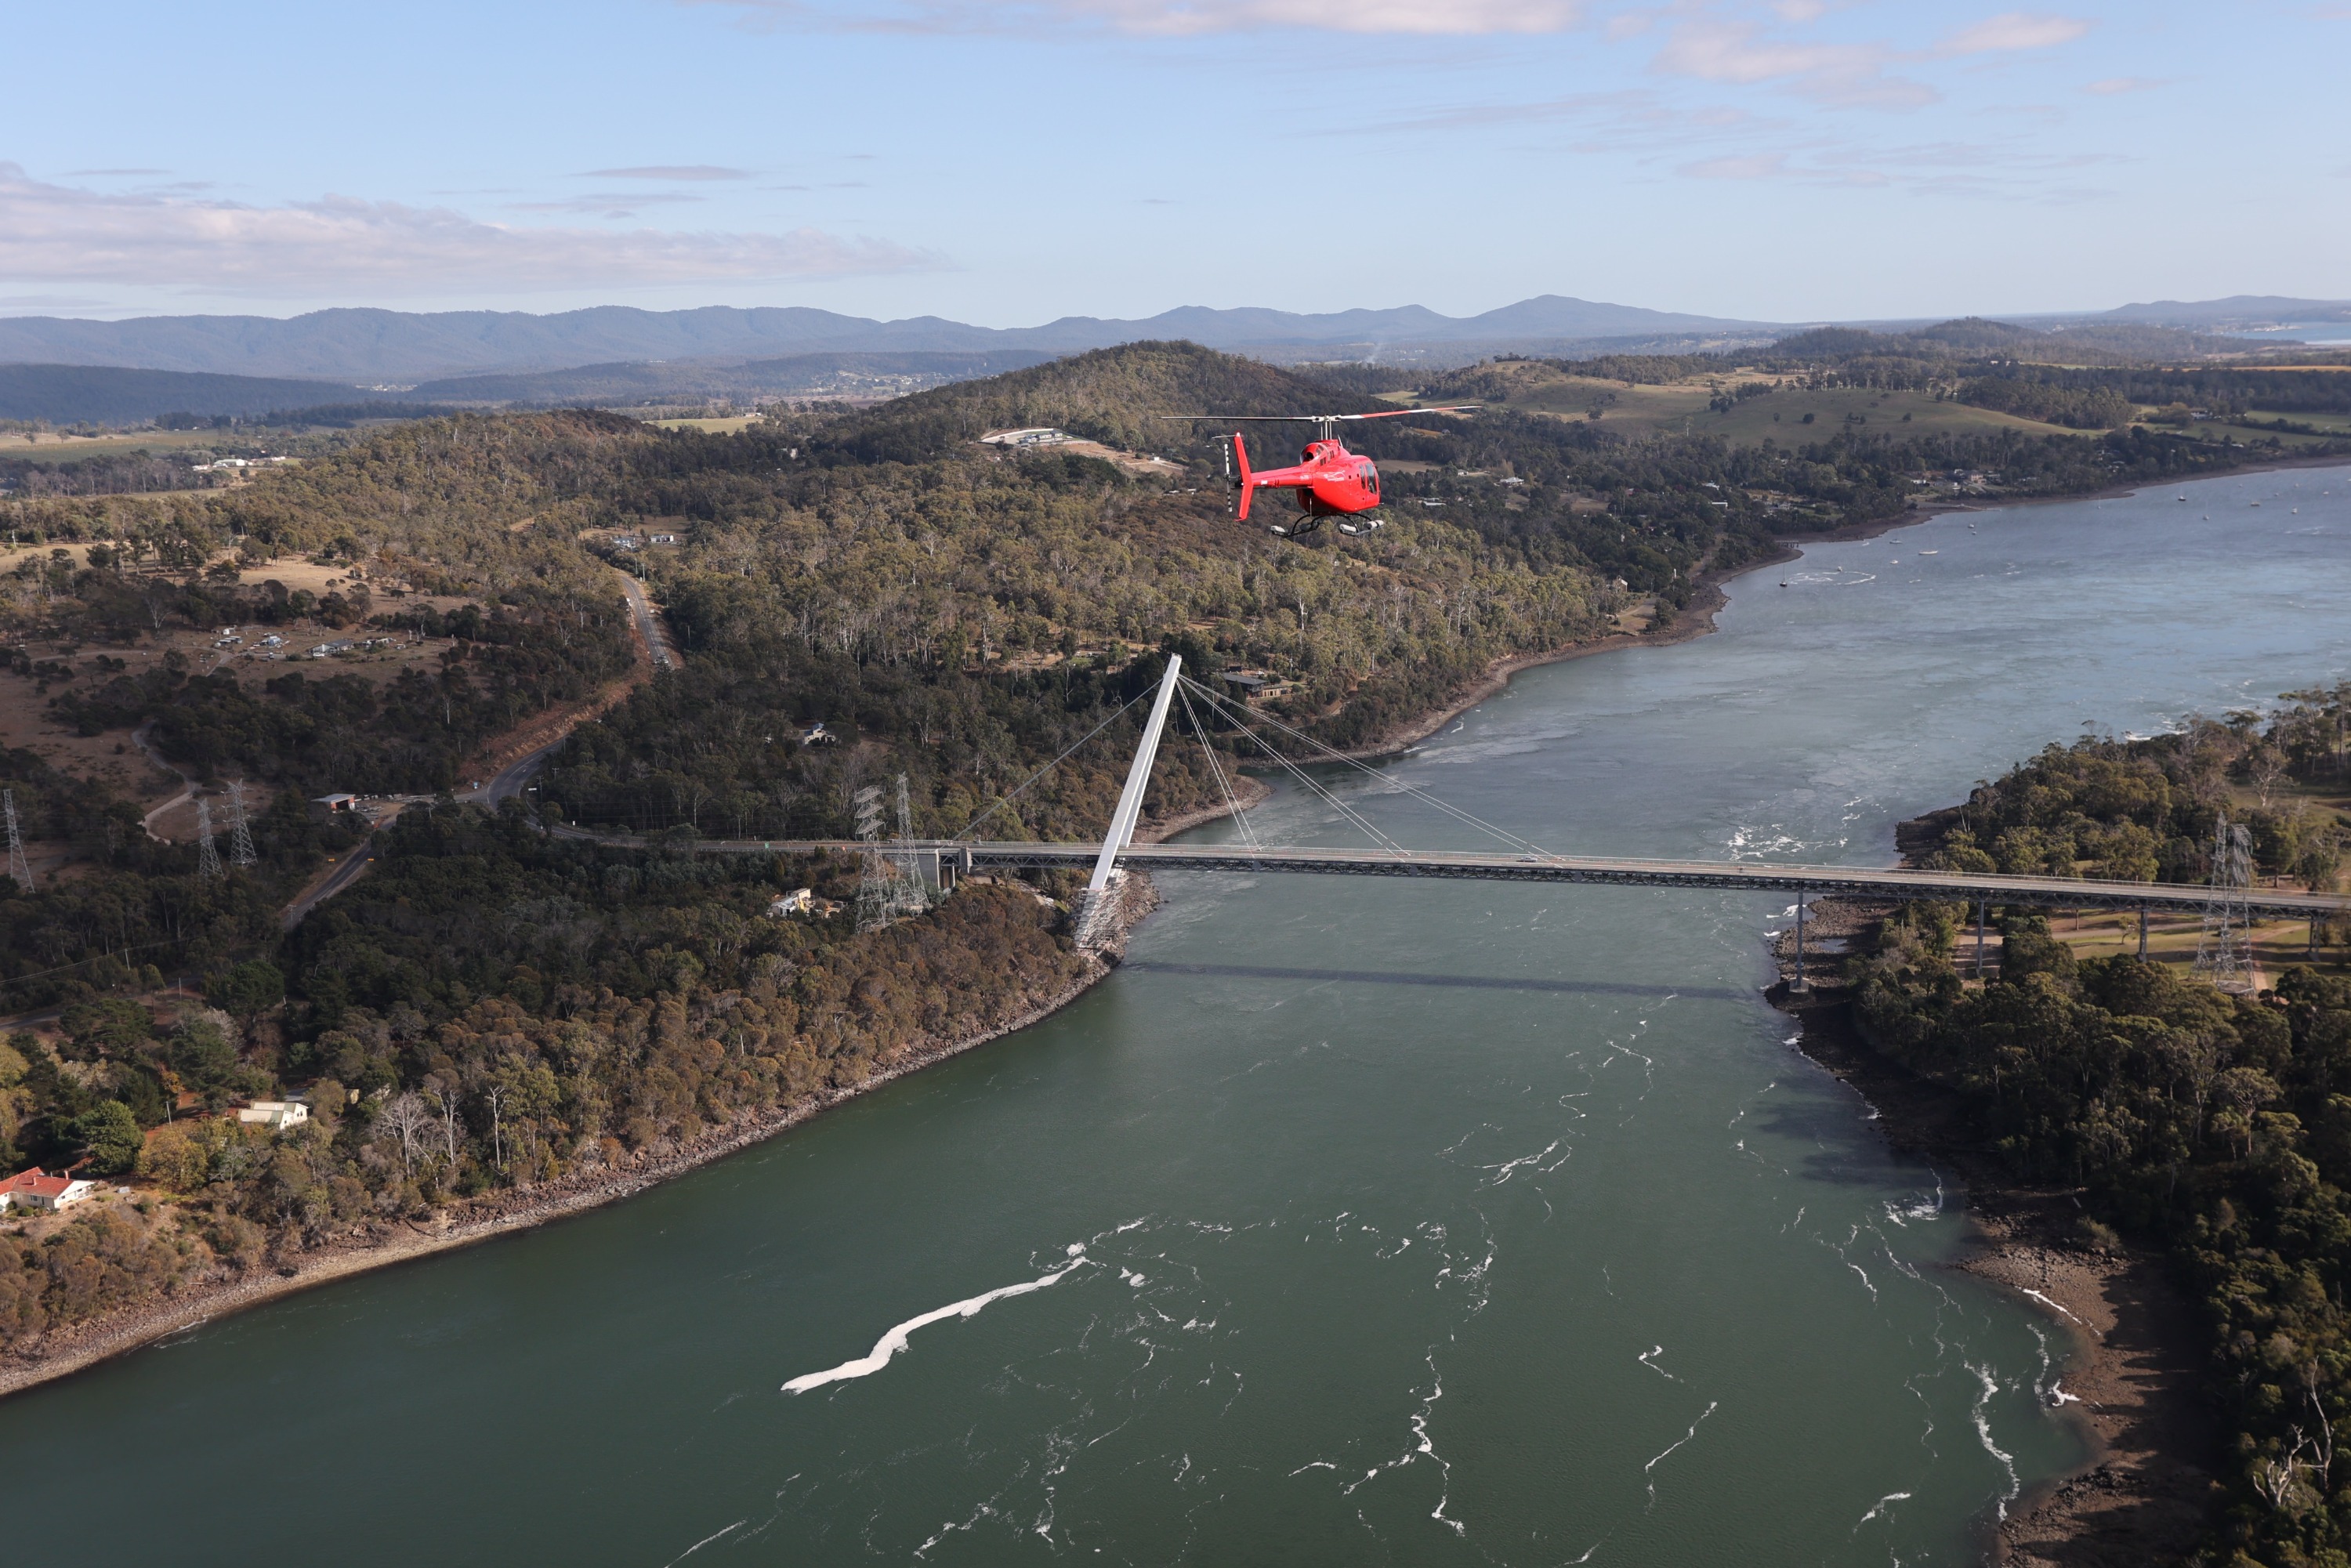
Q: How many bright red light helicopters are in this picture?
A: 1